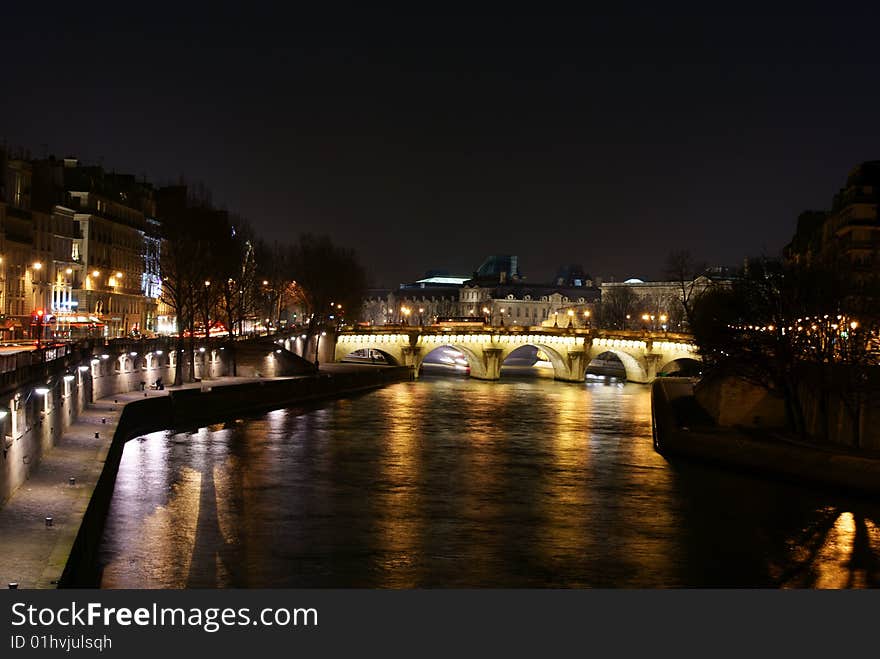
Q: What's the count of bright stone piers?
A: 4